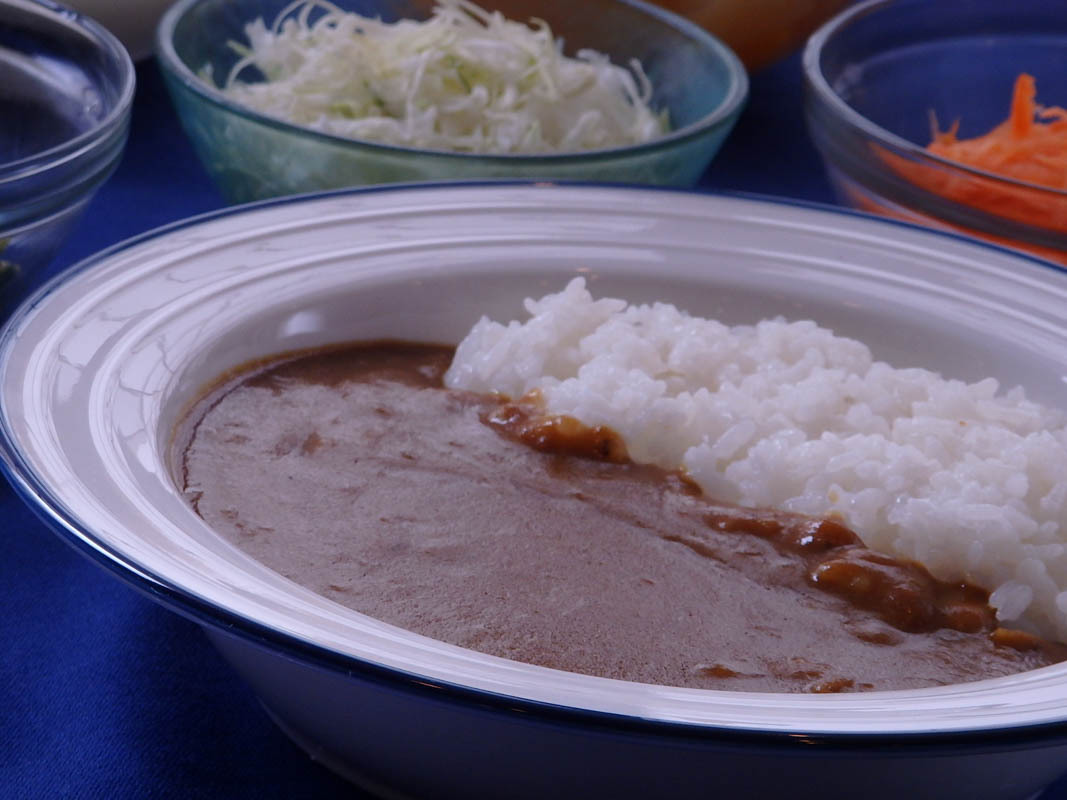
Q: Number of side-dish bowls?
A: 3